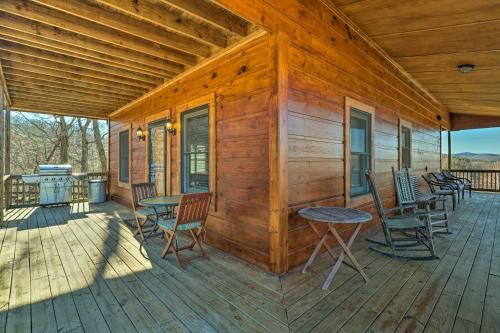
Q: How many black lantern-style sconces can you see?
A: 2